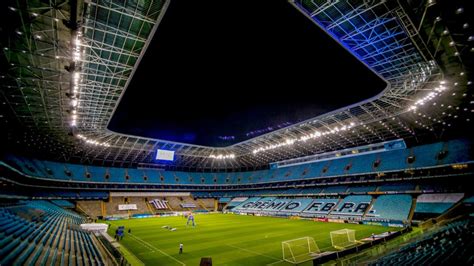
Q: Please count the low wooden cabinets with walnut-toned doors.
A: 0